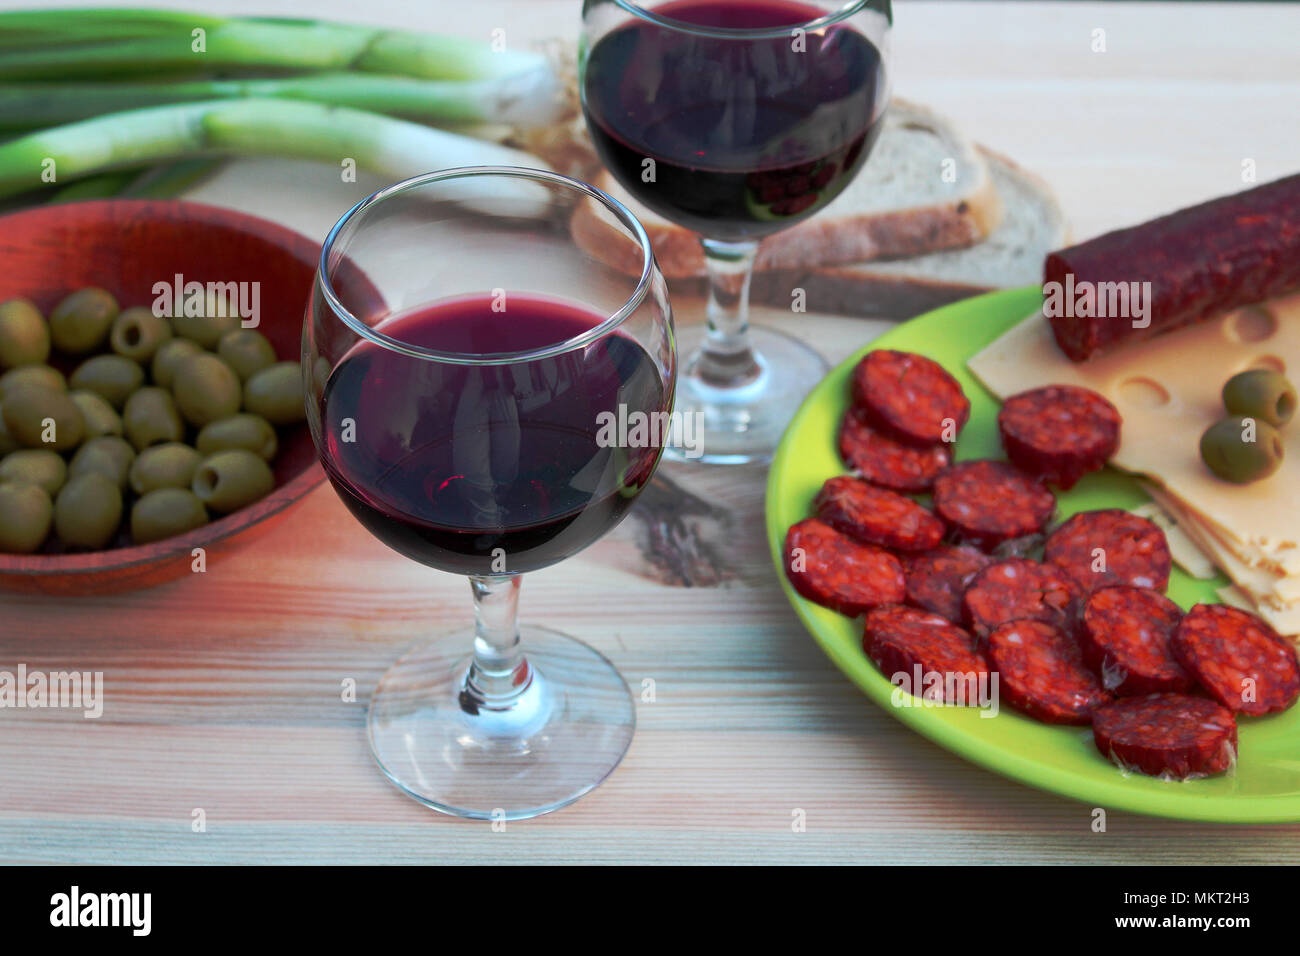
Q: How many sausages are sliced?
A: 14